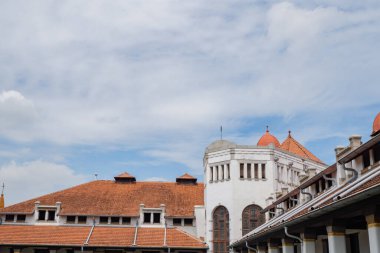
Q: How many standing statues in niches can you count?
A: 0